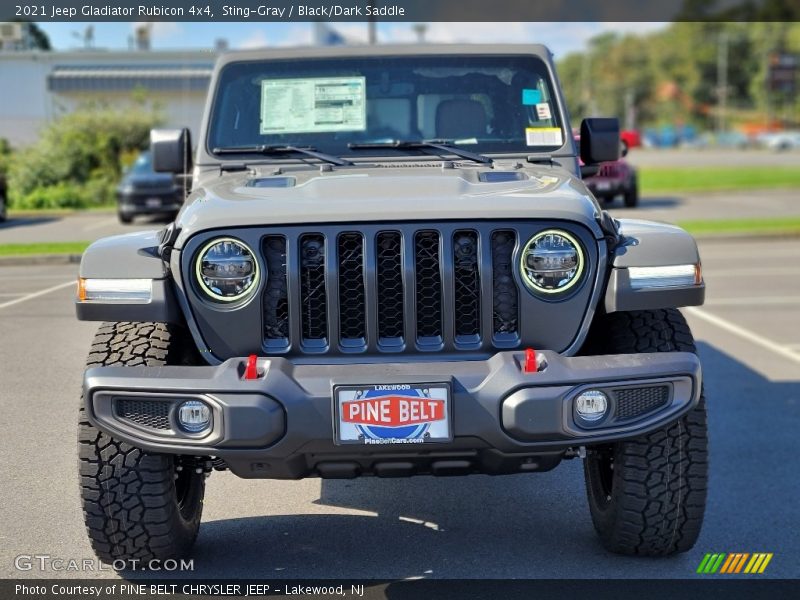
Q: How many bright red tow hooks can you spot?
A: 2